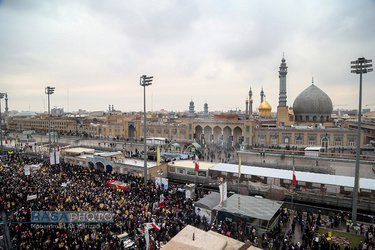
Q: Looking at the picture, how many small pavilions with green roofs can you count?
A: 2